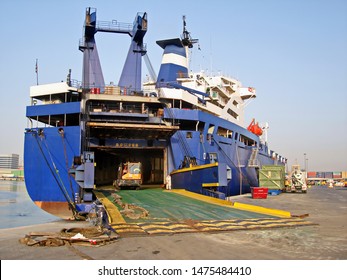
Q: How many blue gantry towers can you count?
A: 2